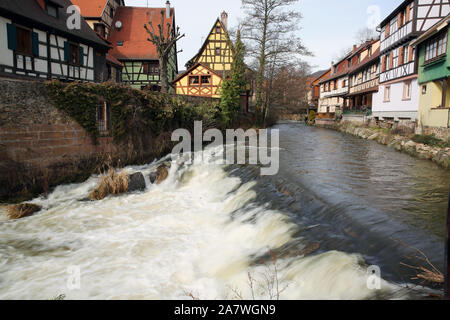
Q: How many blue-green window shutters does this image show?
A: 4